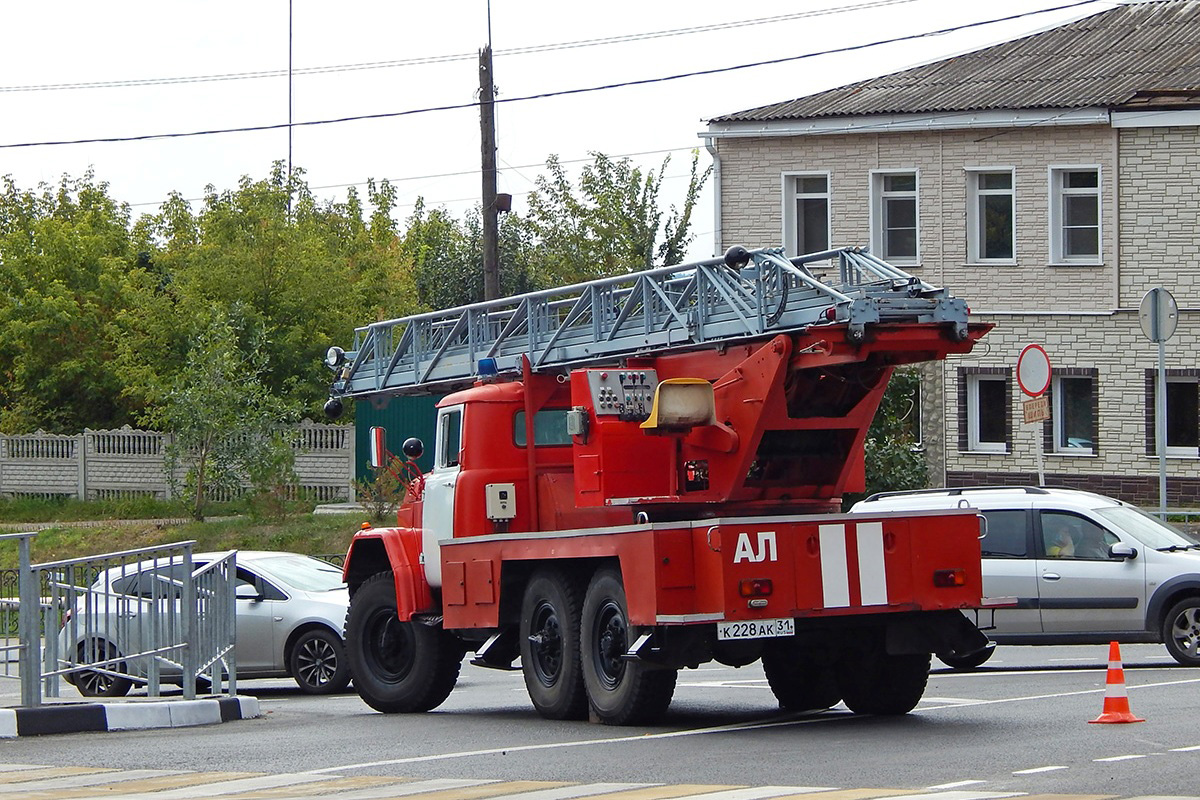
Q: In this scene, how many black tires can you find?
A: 9